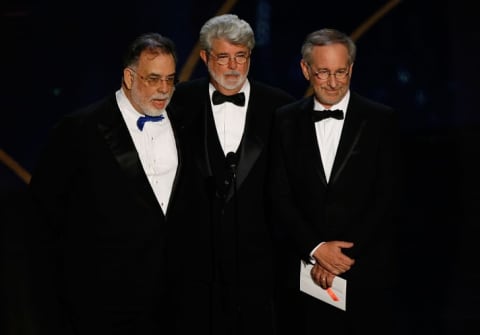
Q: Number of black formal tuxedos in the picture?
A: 3